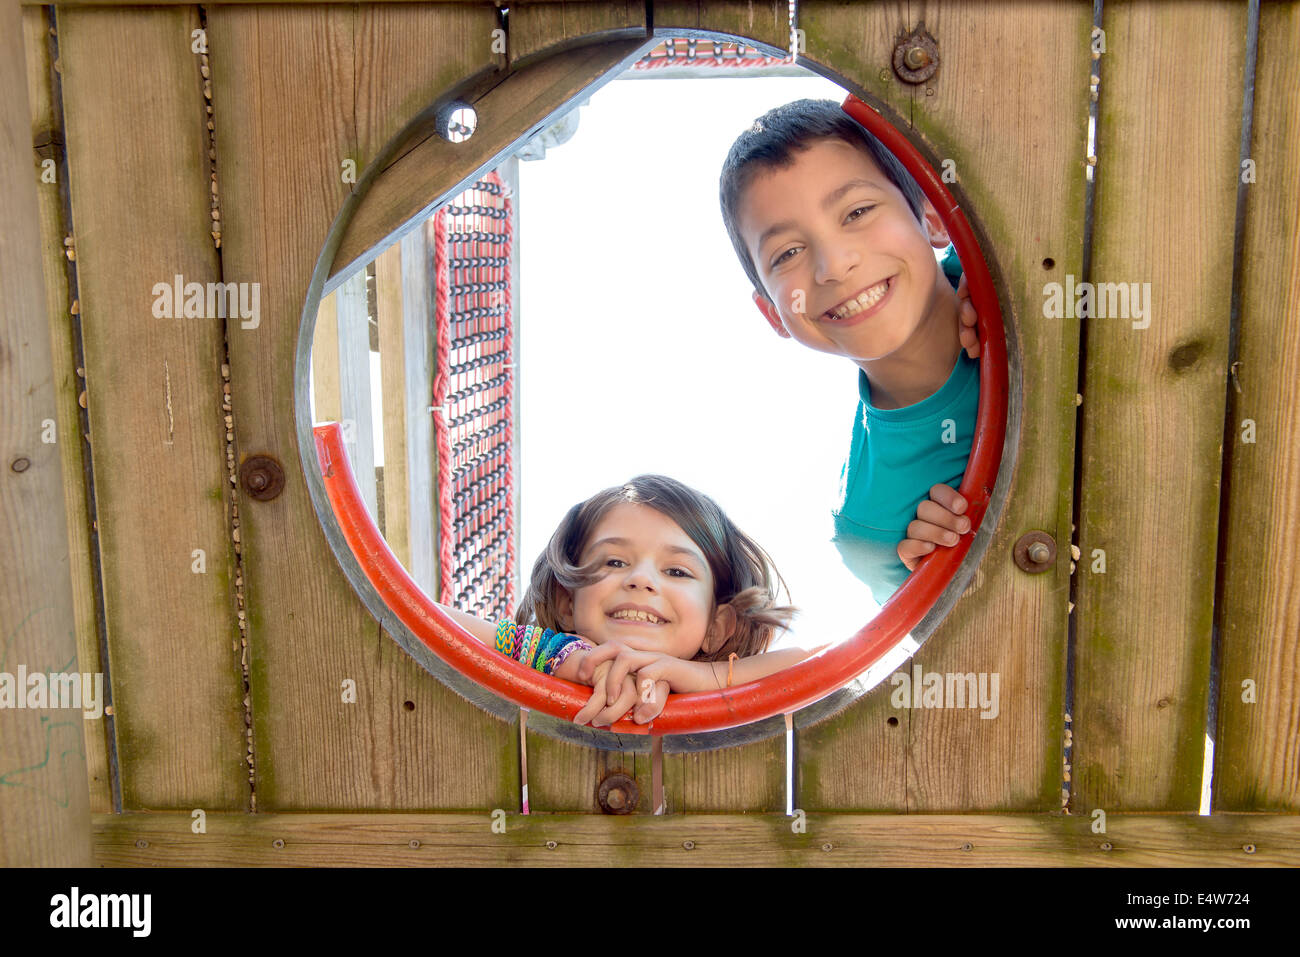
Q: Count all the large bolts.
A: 4